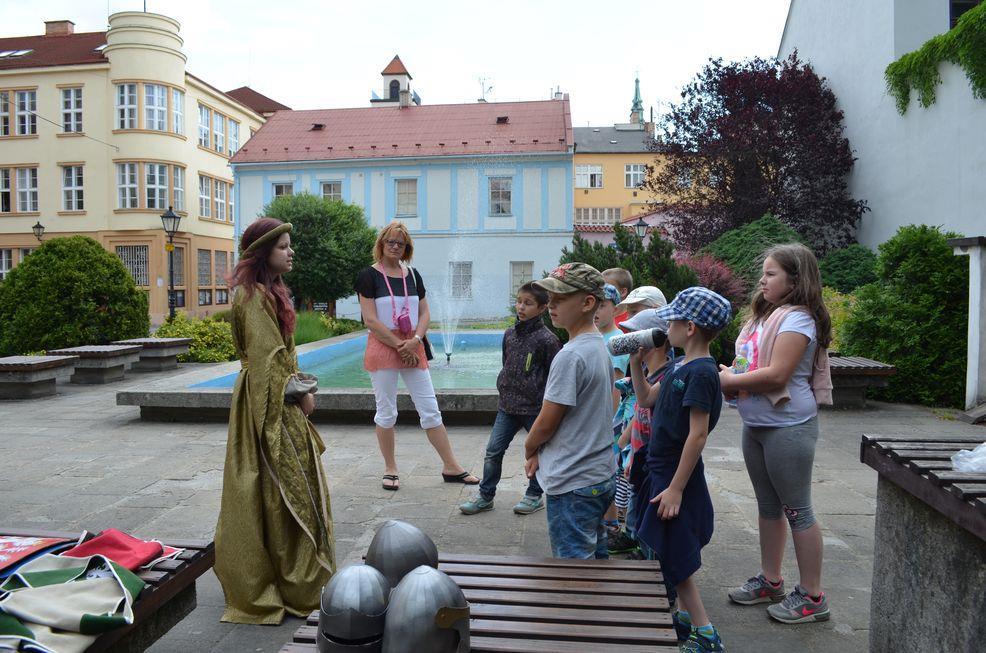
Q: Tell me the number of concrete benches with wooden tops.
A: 7